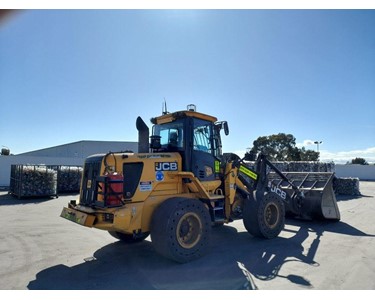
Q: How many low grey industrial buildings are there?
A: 1